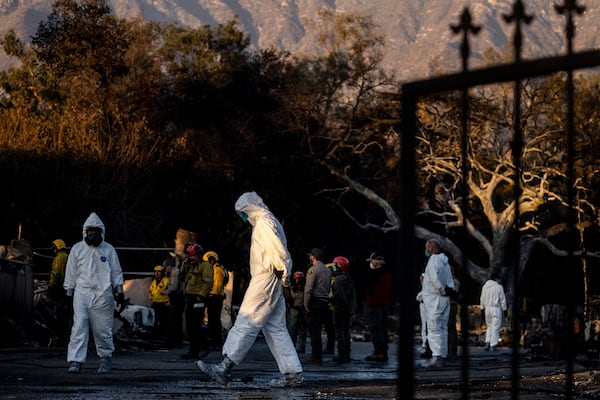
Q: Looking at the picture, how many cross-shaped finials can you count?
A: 3